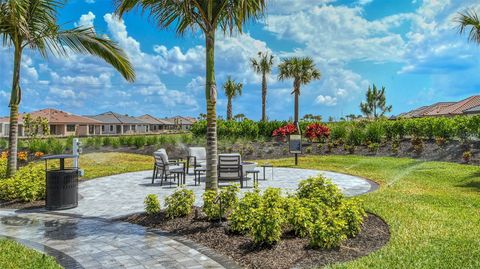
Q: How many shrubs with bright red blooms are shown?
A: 2